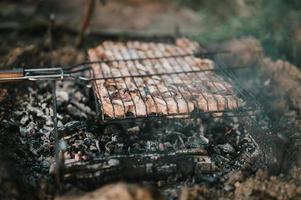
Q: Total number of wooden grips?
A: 1